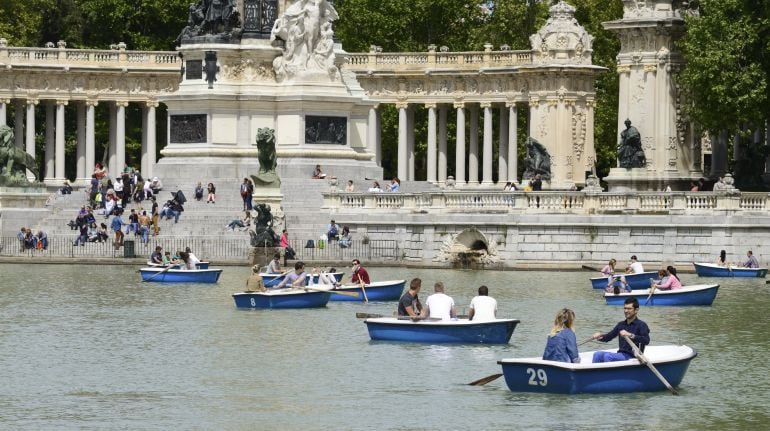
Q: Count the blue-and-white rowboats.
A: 10